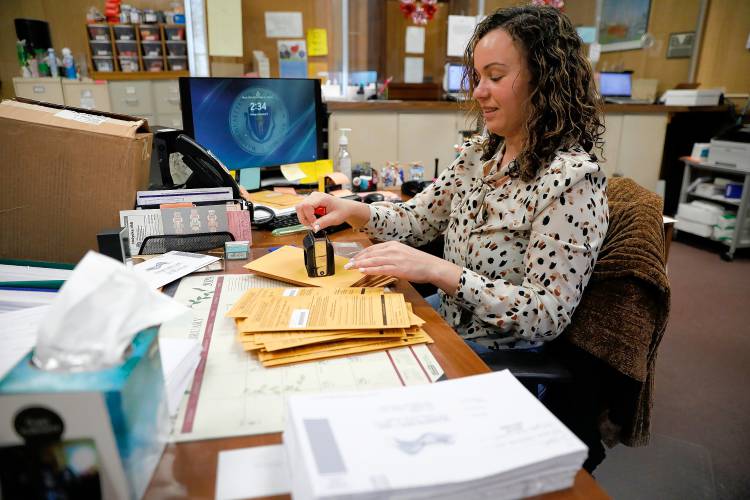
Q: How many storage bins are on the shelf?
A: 12